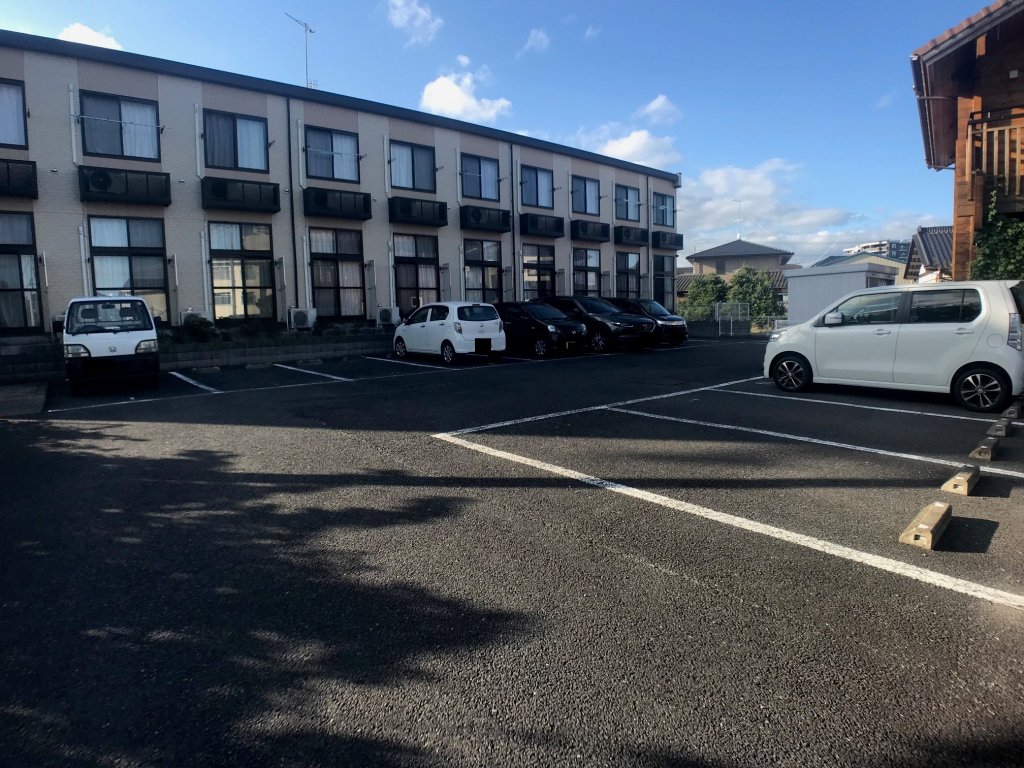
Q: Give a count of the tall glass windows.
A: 10